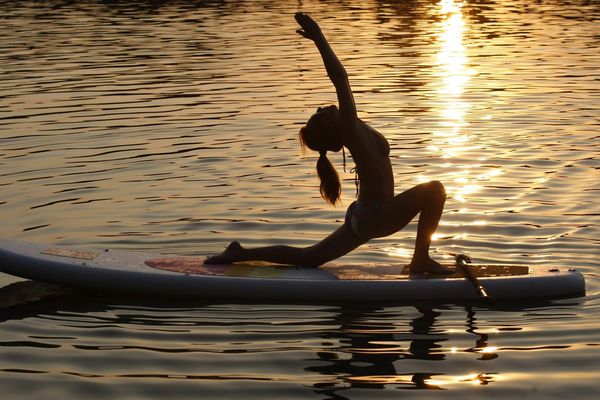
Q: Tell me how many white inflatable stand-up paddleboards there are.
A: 1